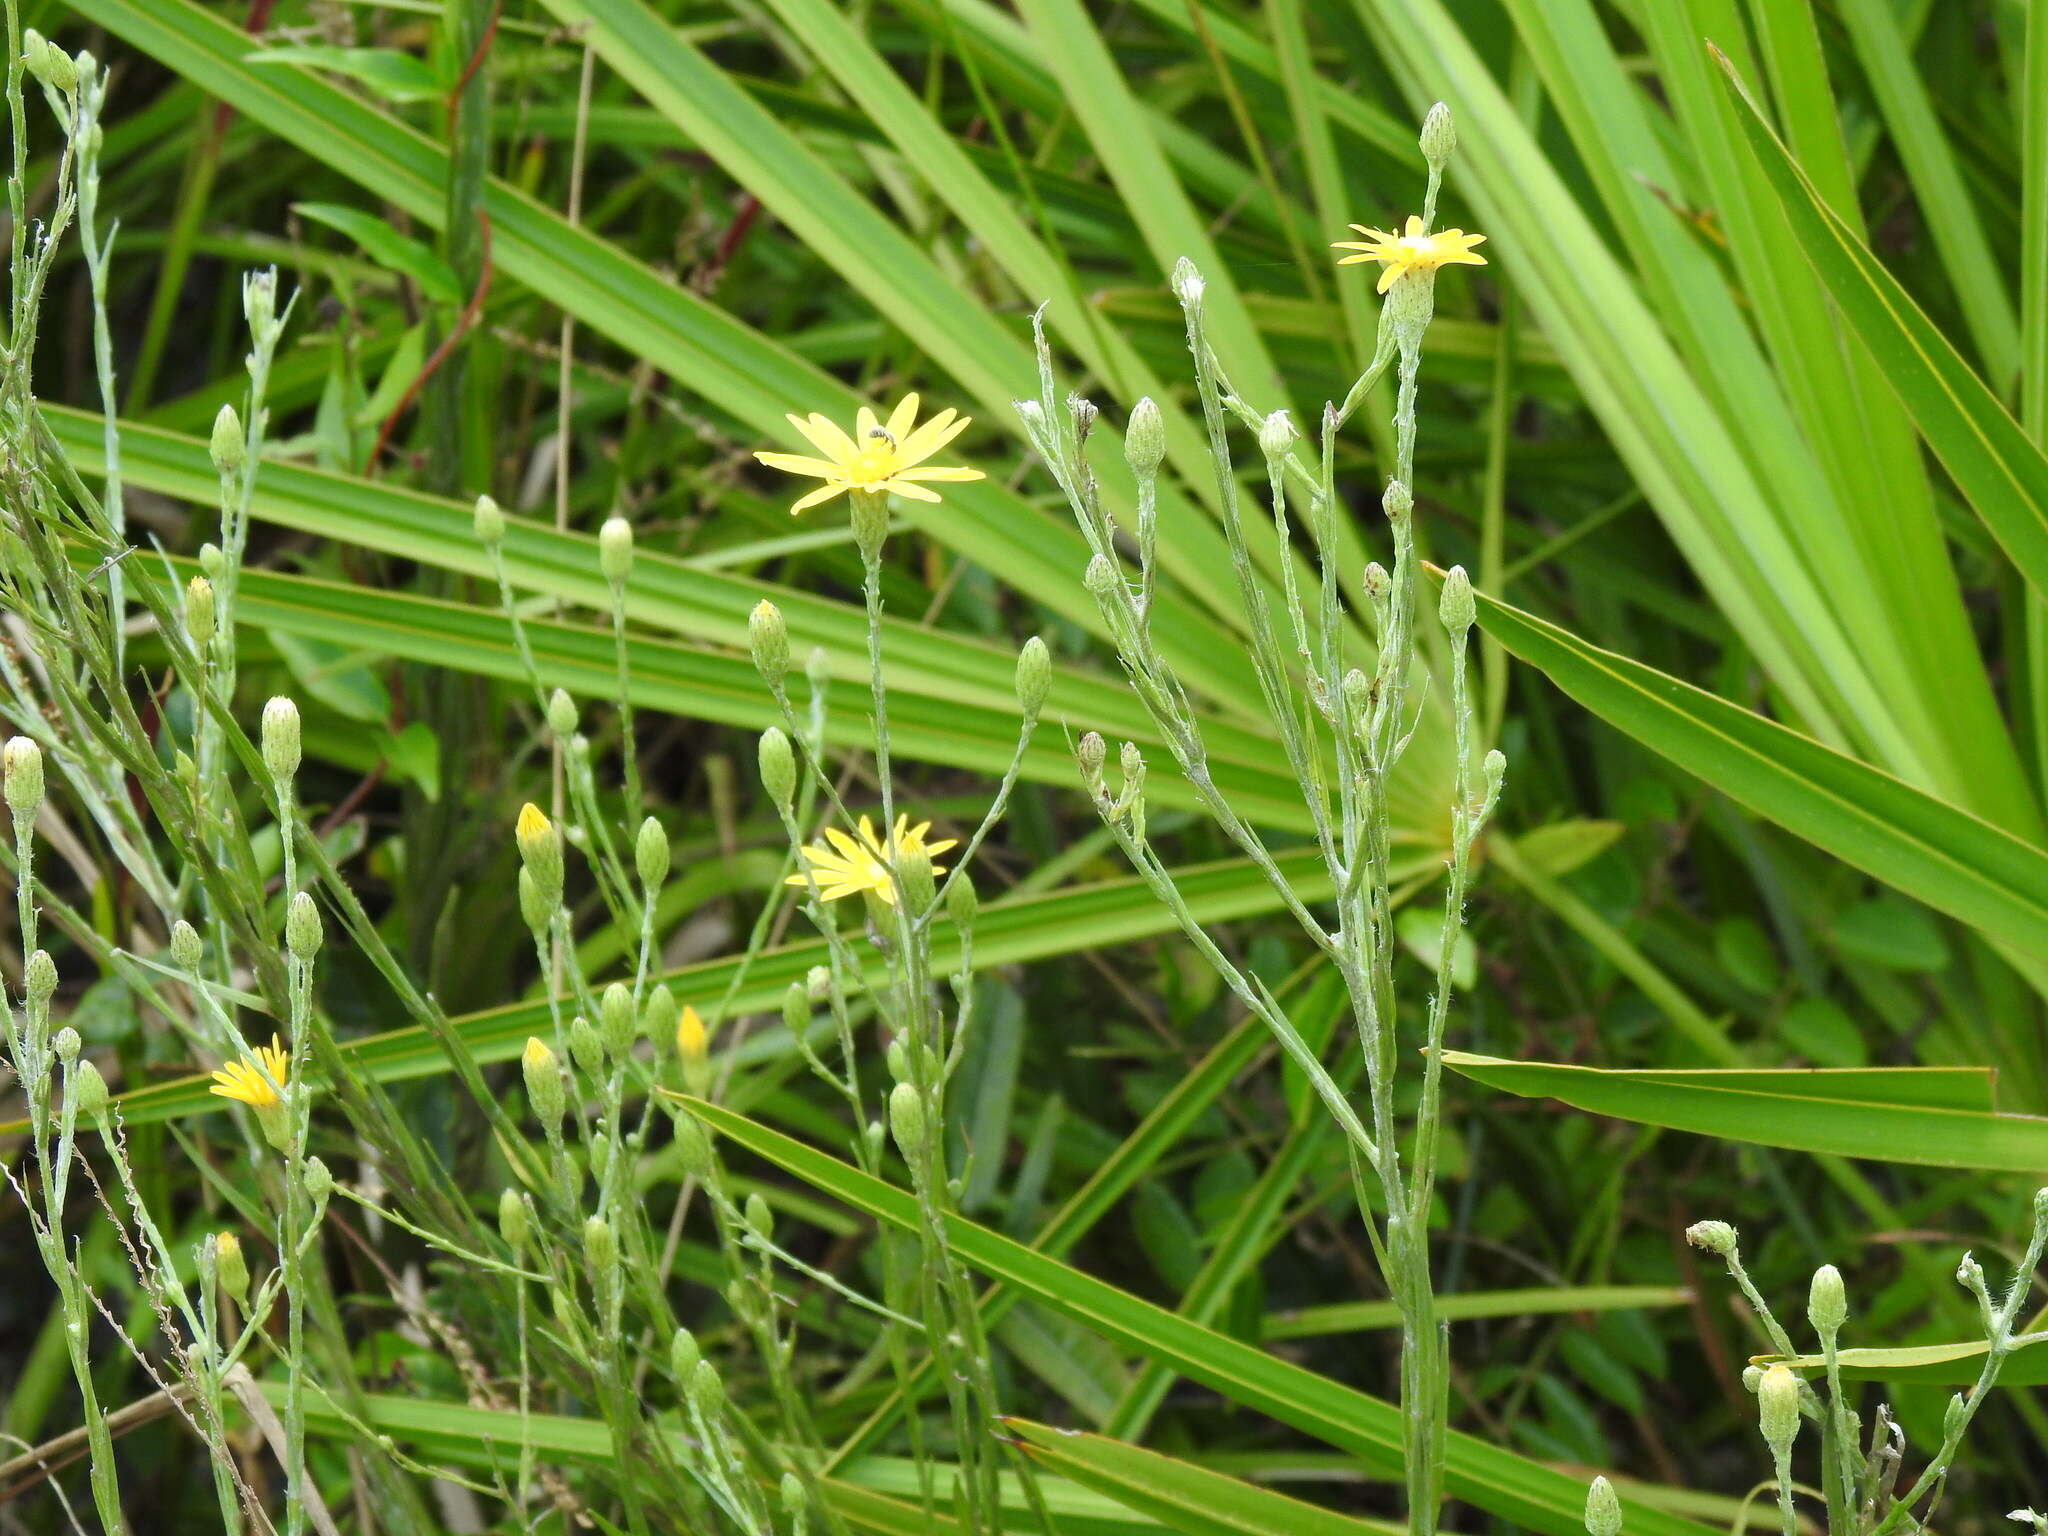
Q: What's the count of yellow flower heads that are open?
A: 4